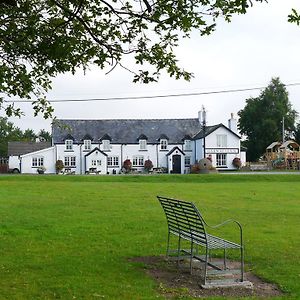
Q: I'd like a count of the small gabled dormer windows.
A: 6